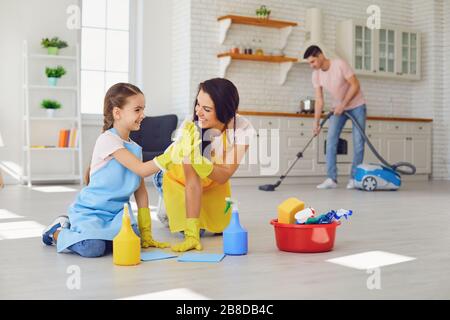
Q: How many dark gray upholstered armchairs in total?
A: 1